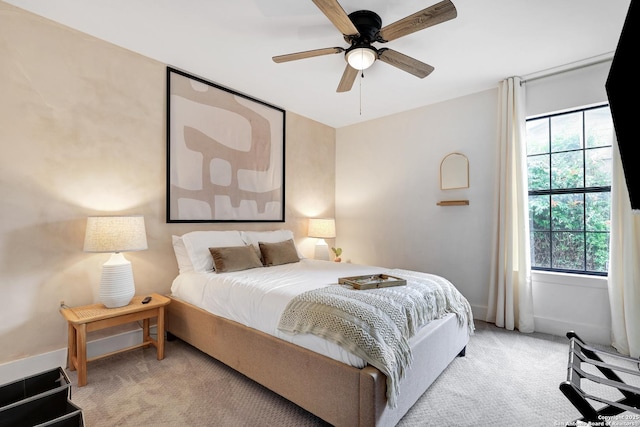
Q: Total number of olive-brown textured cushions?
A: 2